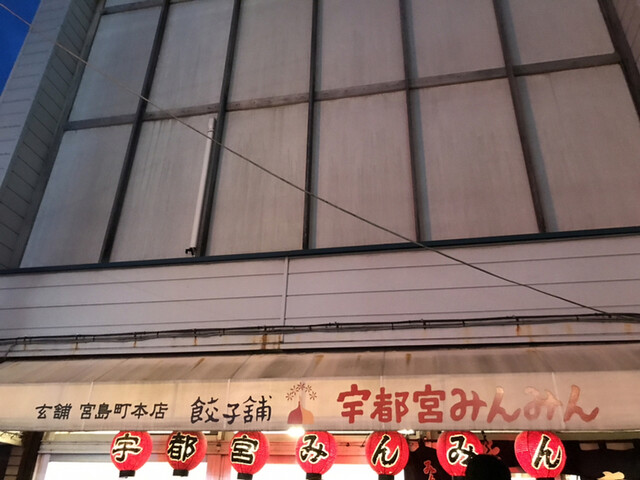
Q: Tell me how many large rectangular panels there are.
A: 12